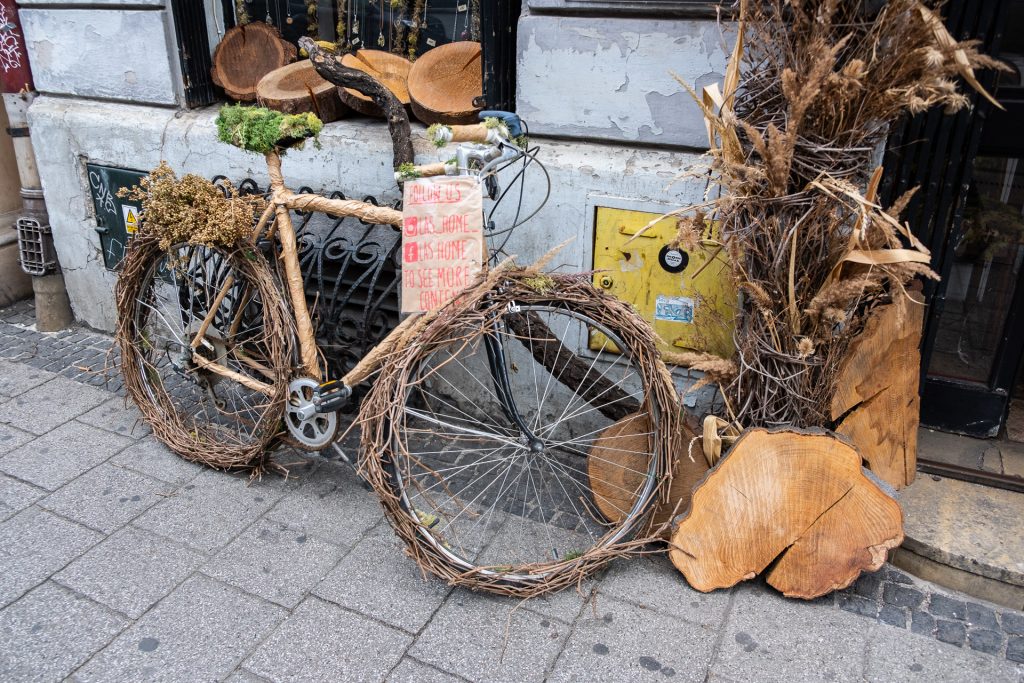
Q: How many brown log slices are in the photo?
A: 7